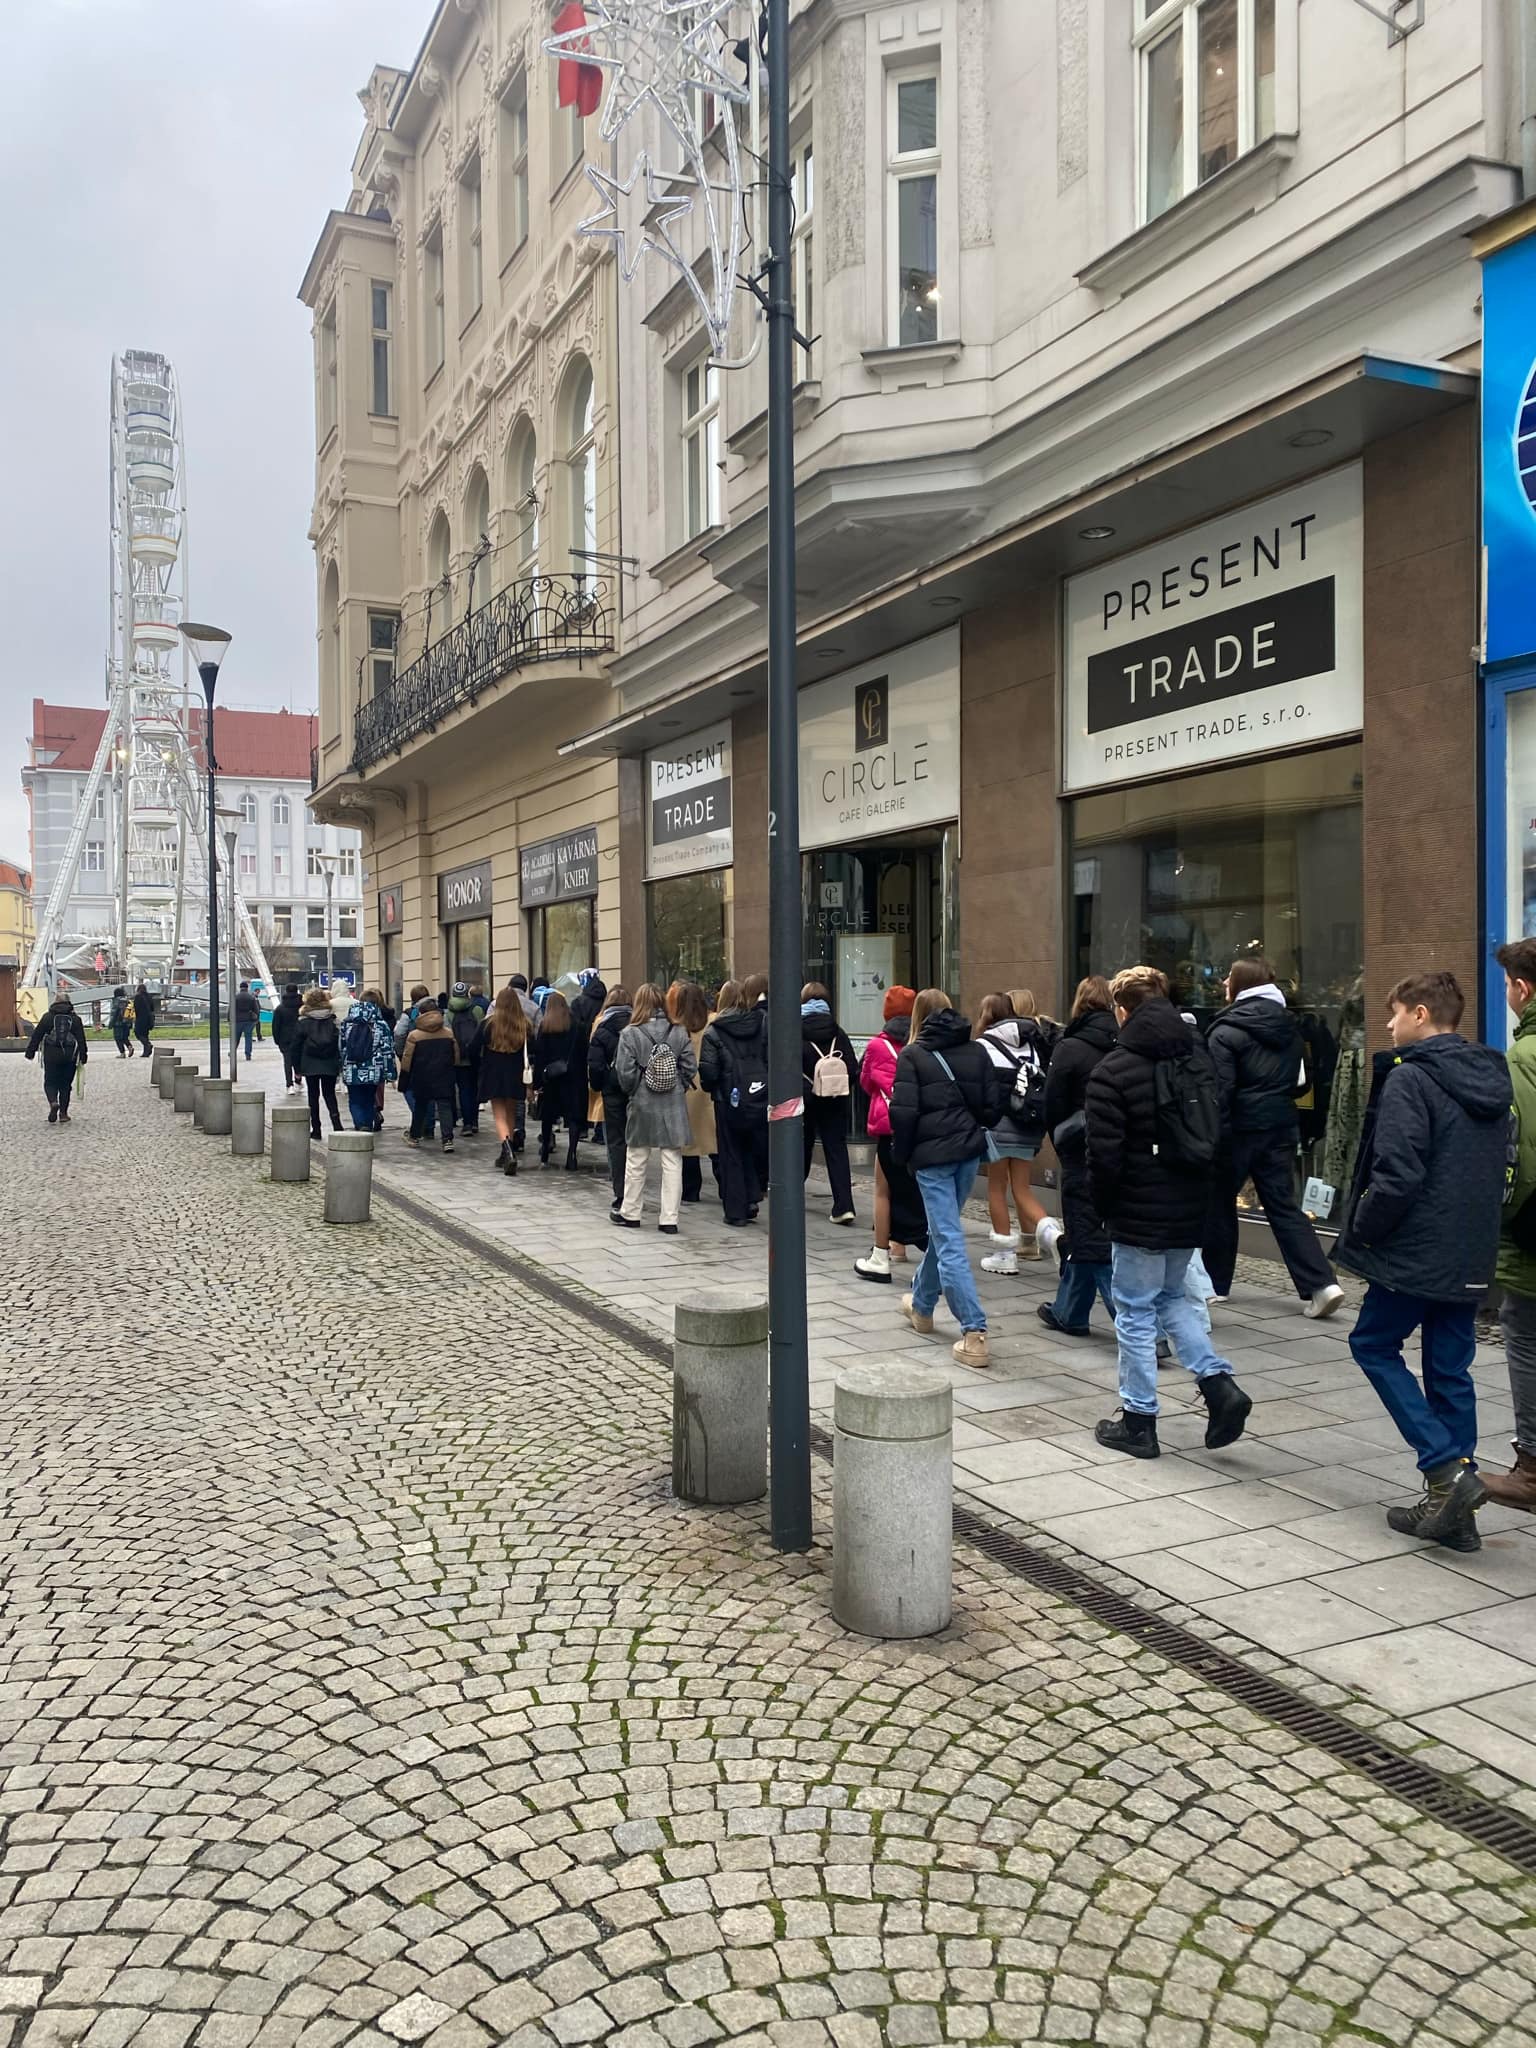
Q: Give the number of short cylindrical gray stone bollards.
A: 10